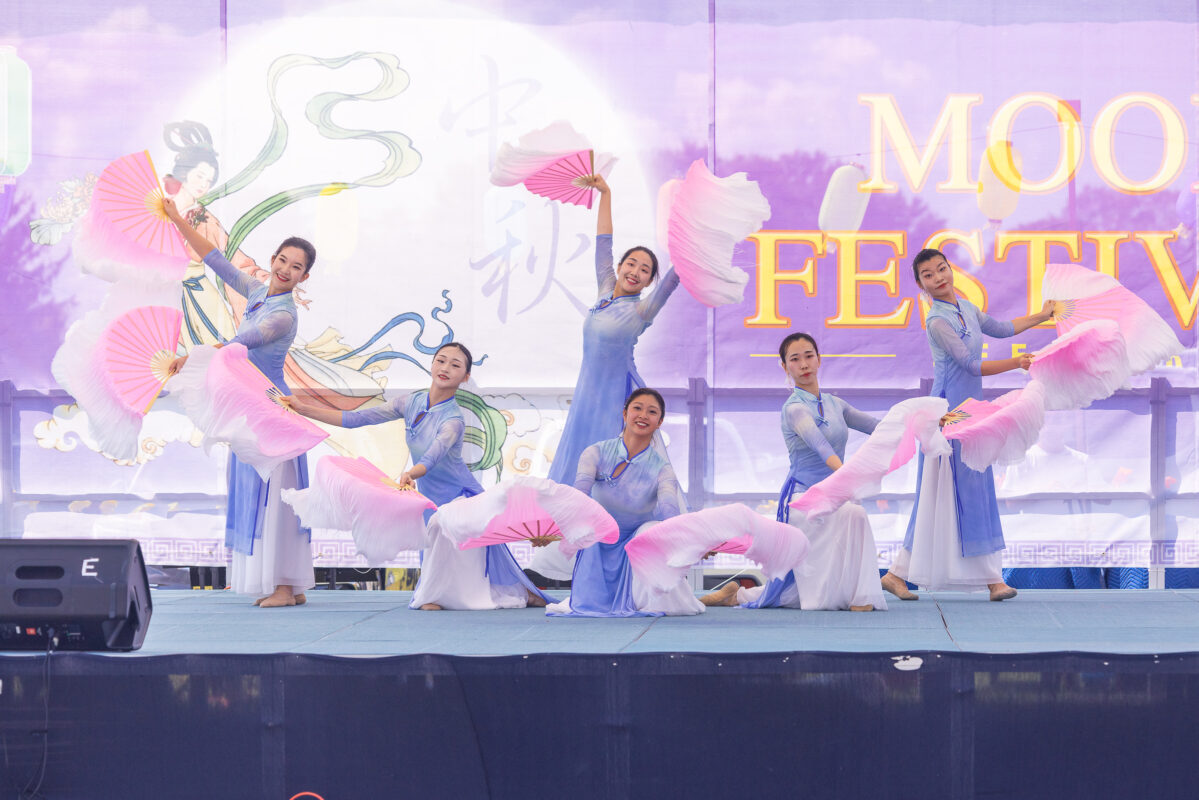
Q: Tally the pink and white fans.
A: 12